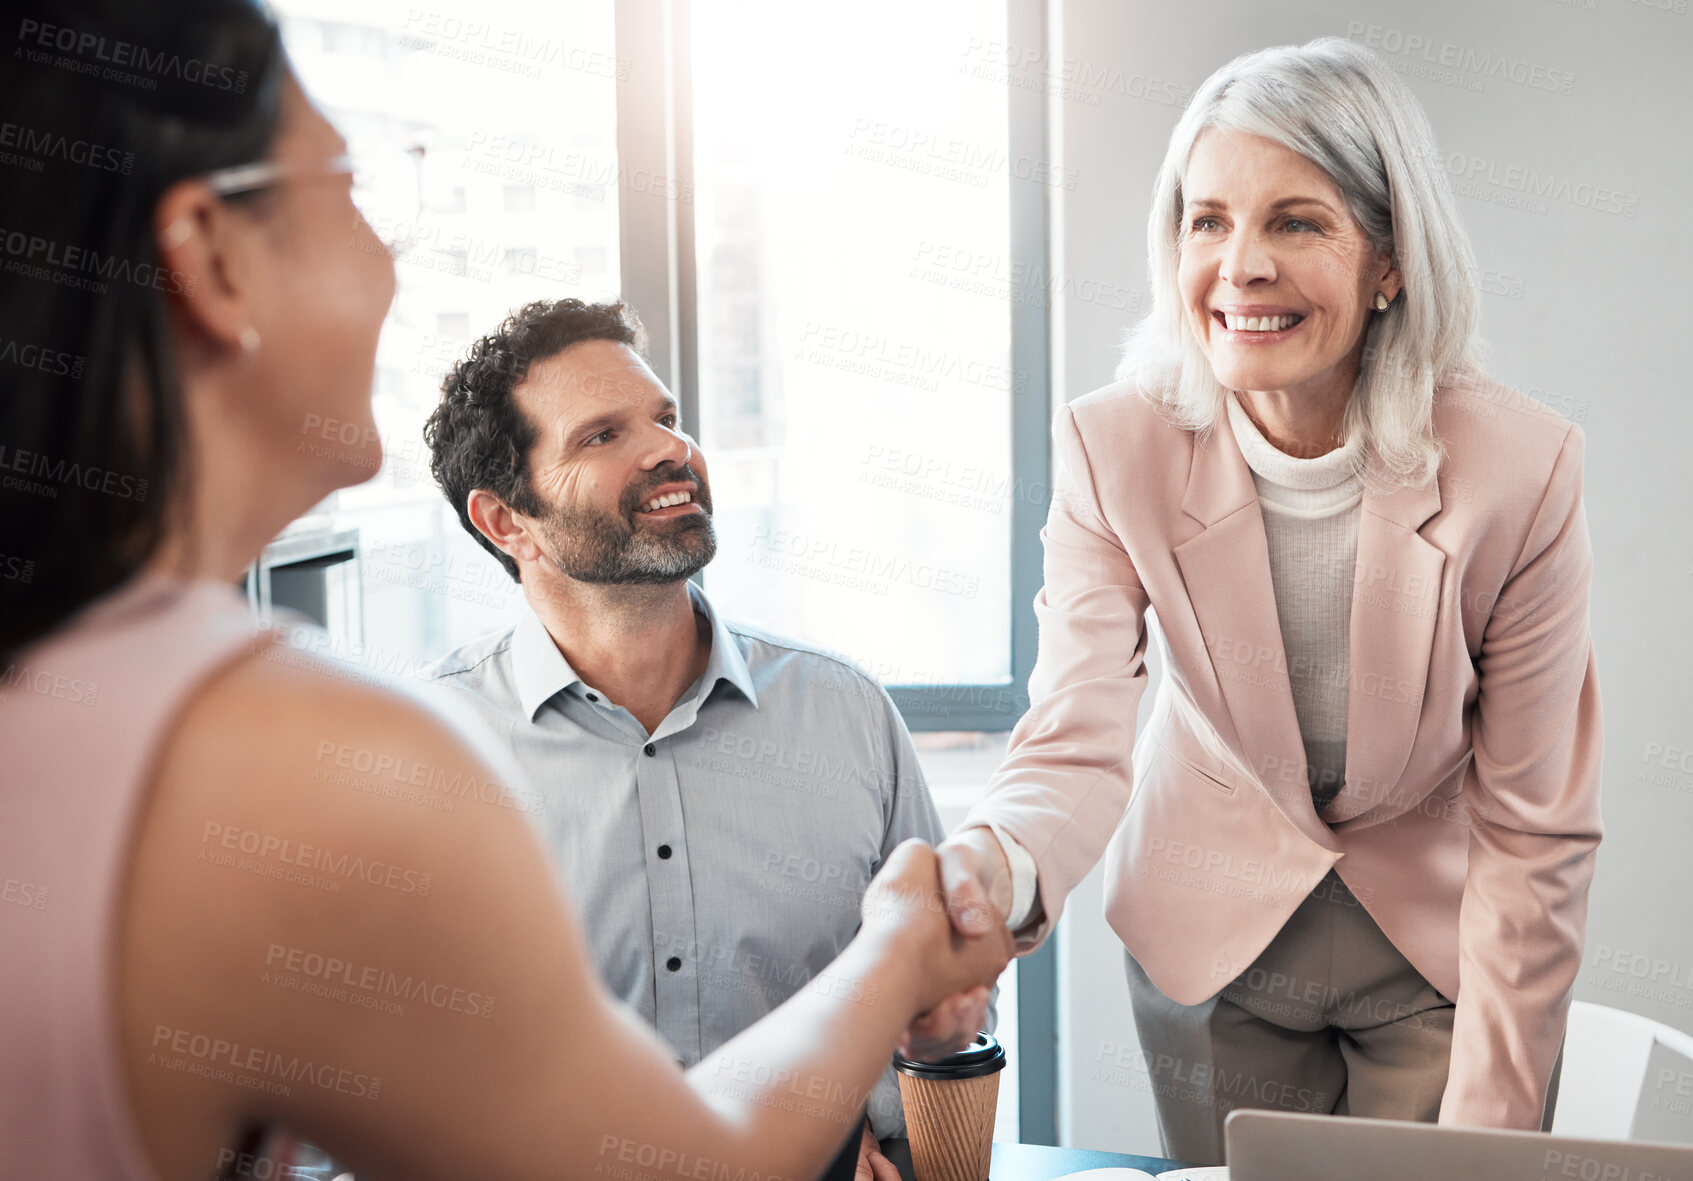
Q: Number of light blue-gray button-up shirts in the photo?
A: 1